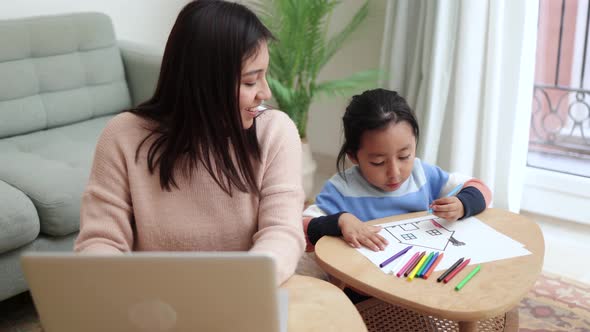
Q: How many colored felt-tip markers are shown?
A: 11